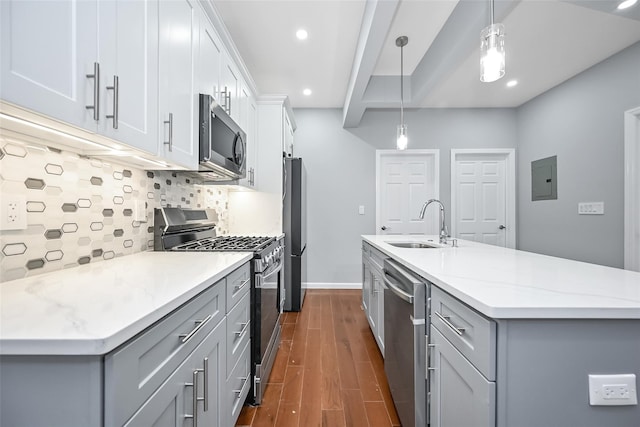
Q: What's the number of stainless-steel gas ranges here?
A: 1